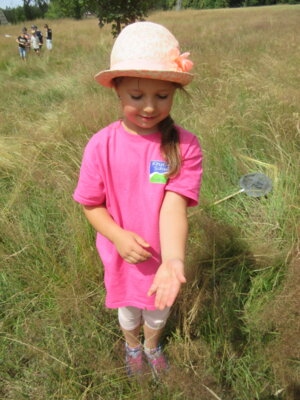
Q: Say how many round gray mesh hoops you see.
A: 1